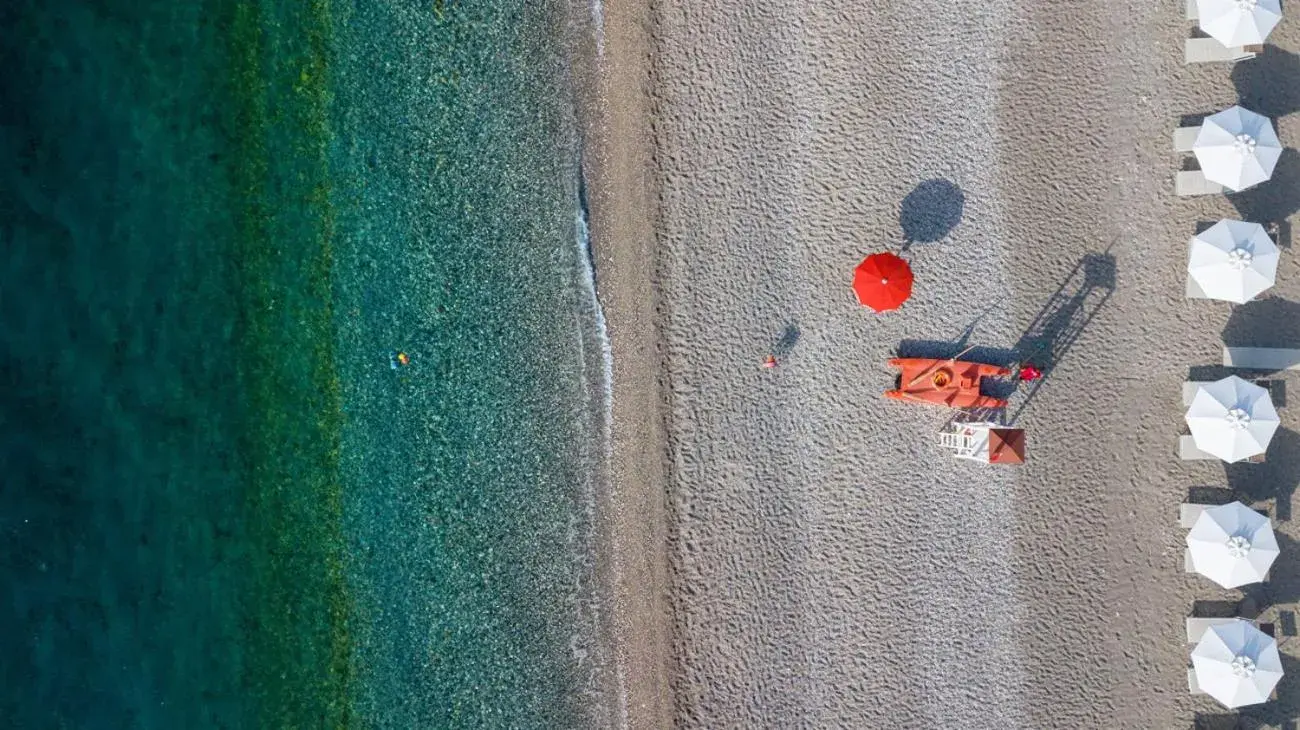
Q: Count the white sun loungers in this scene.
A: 13